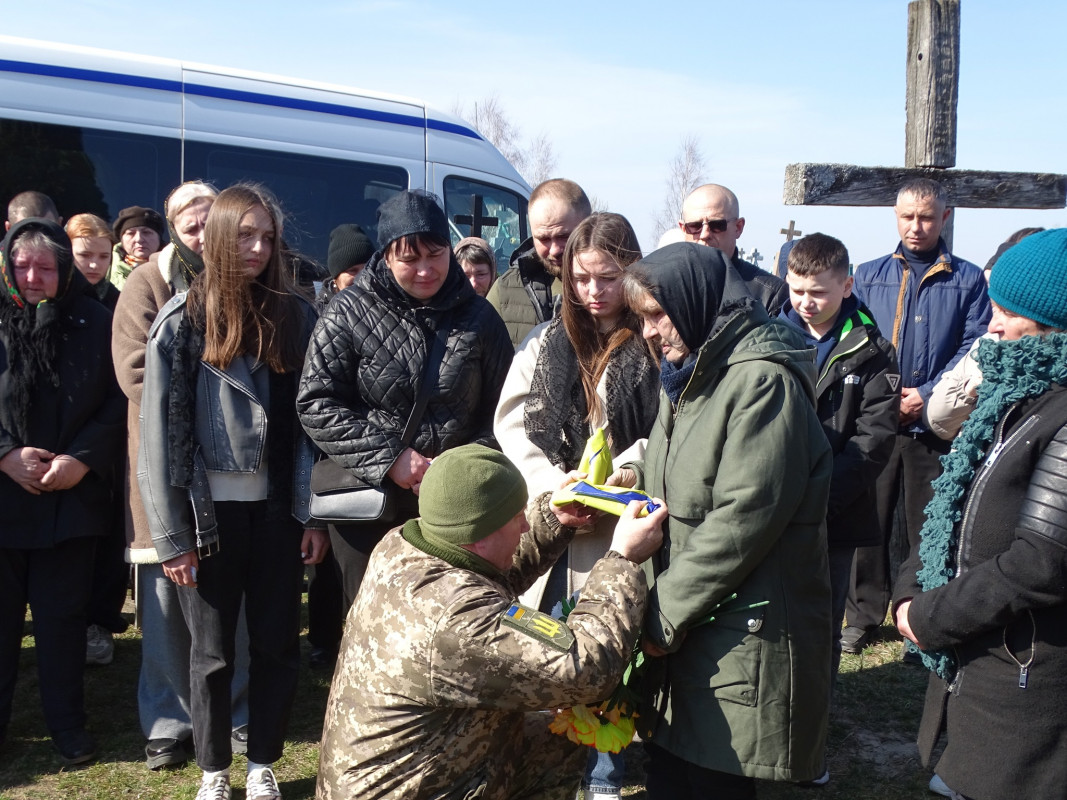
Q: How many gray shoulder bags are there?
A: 1